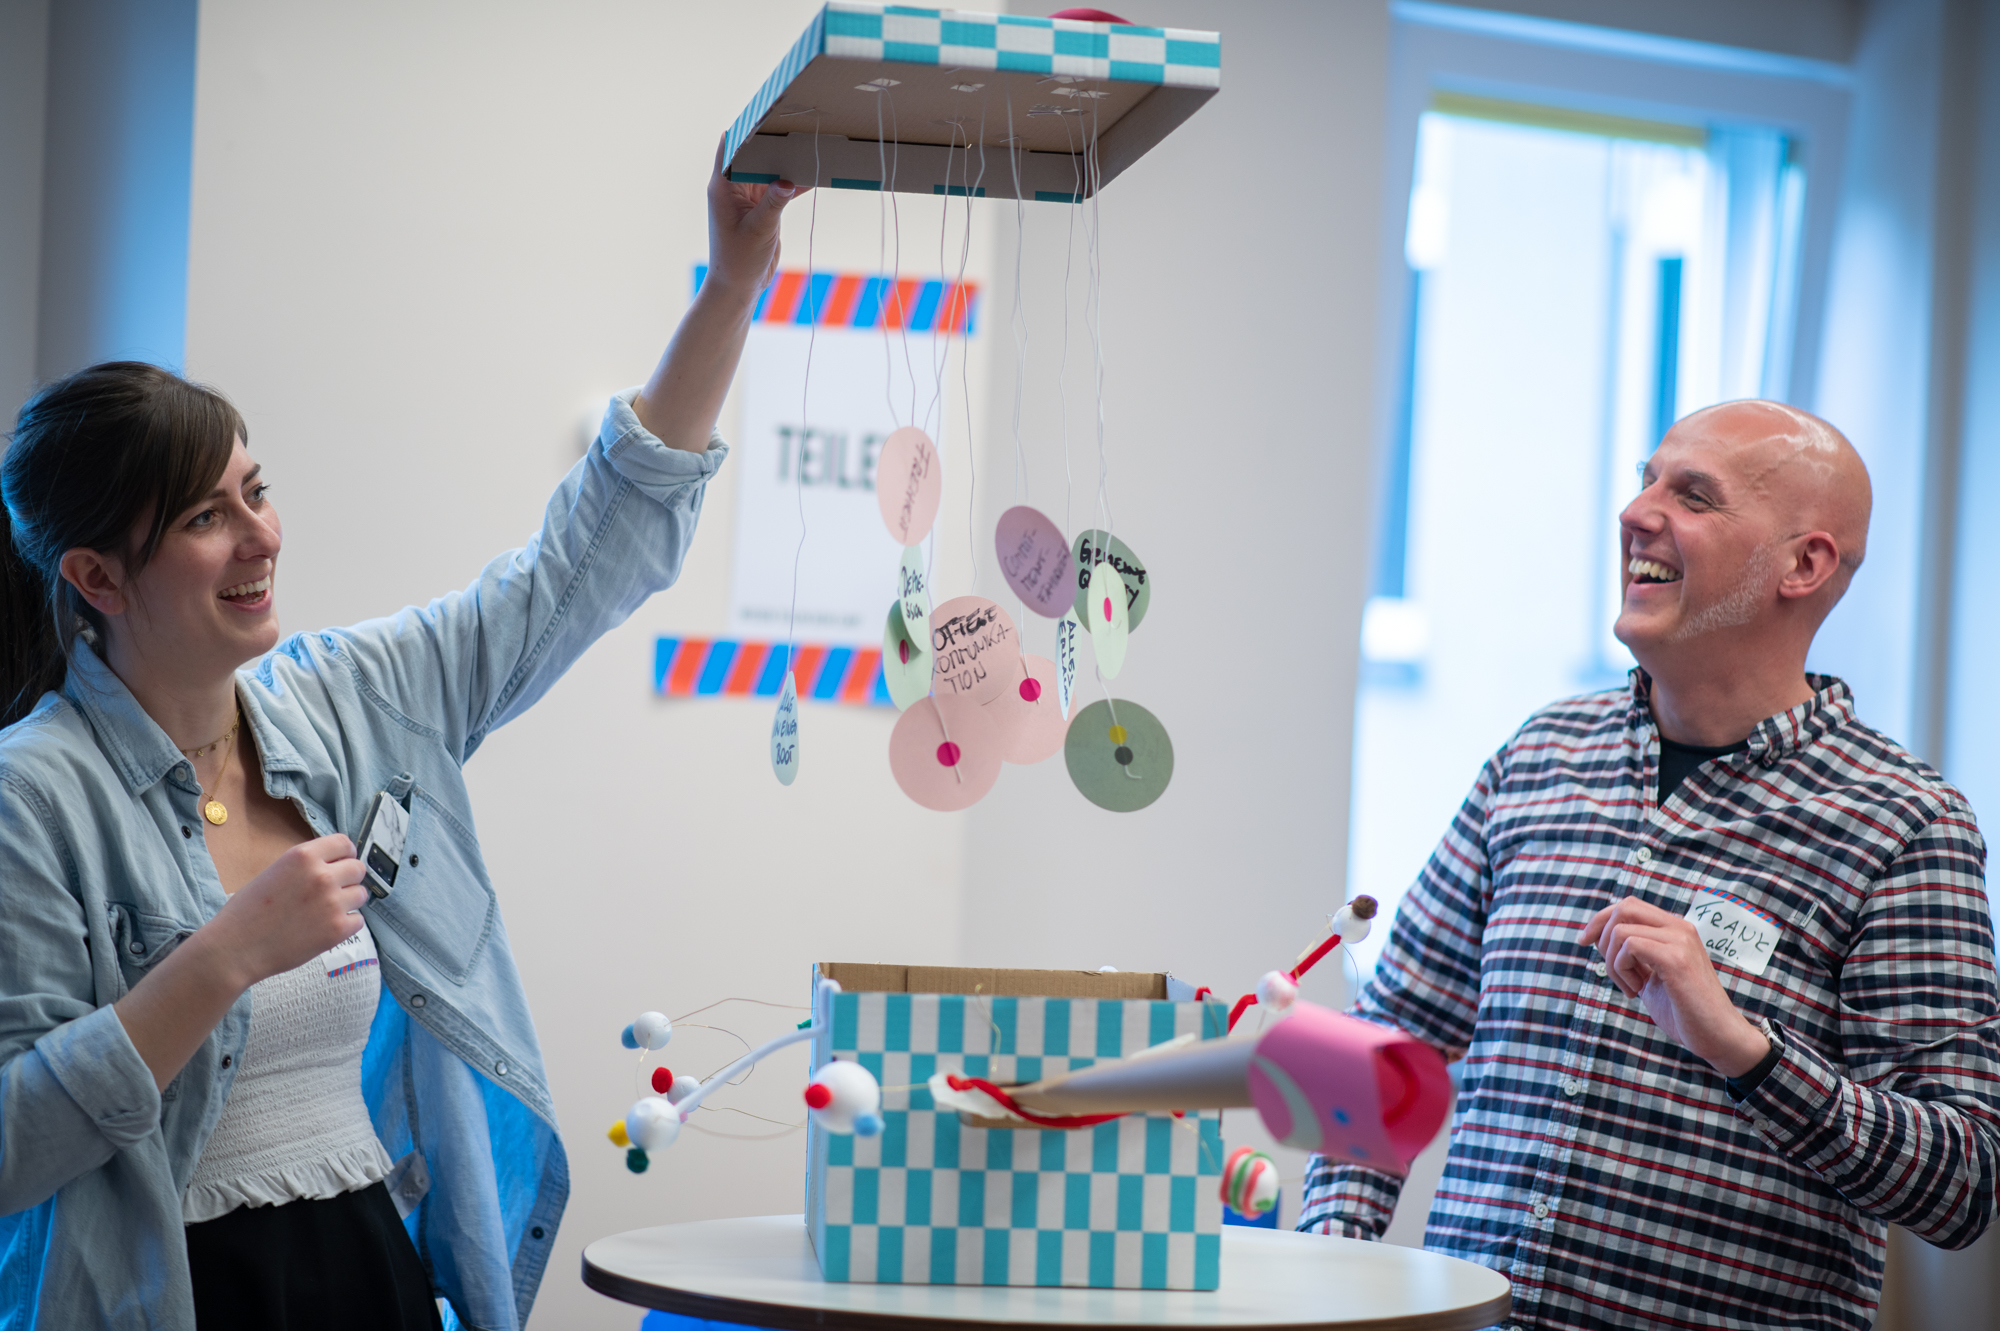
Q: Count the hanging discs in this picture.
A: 12